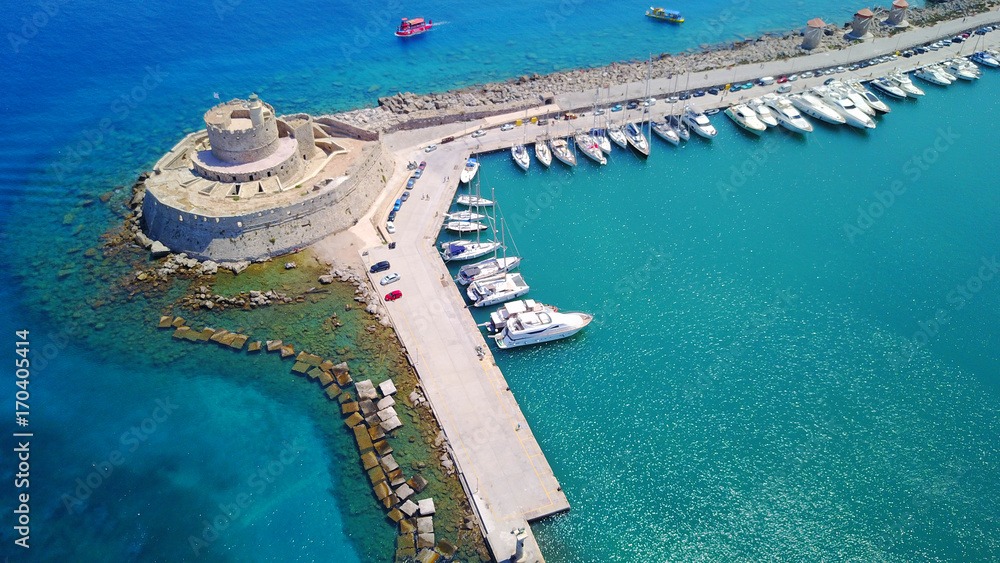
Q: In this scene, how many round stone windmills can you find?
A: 3